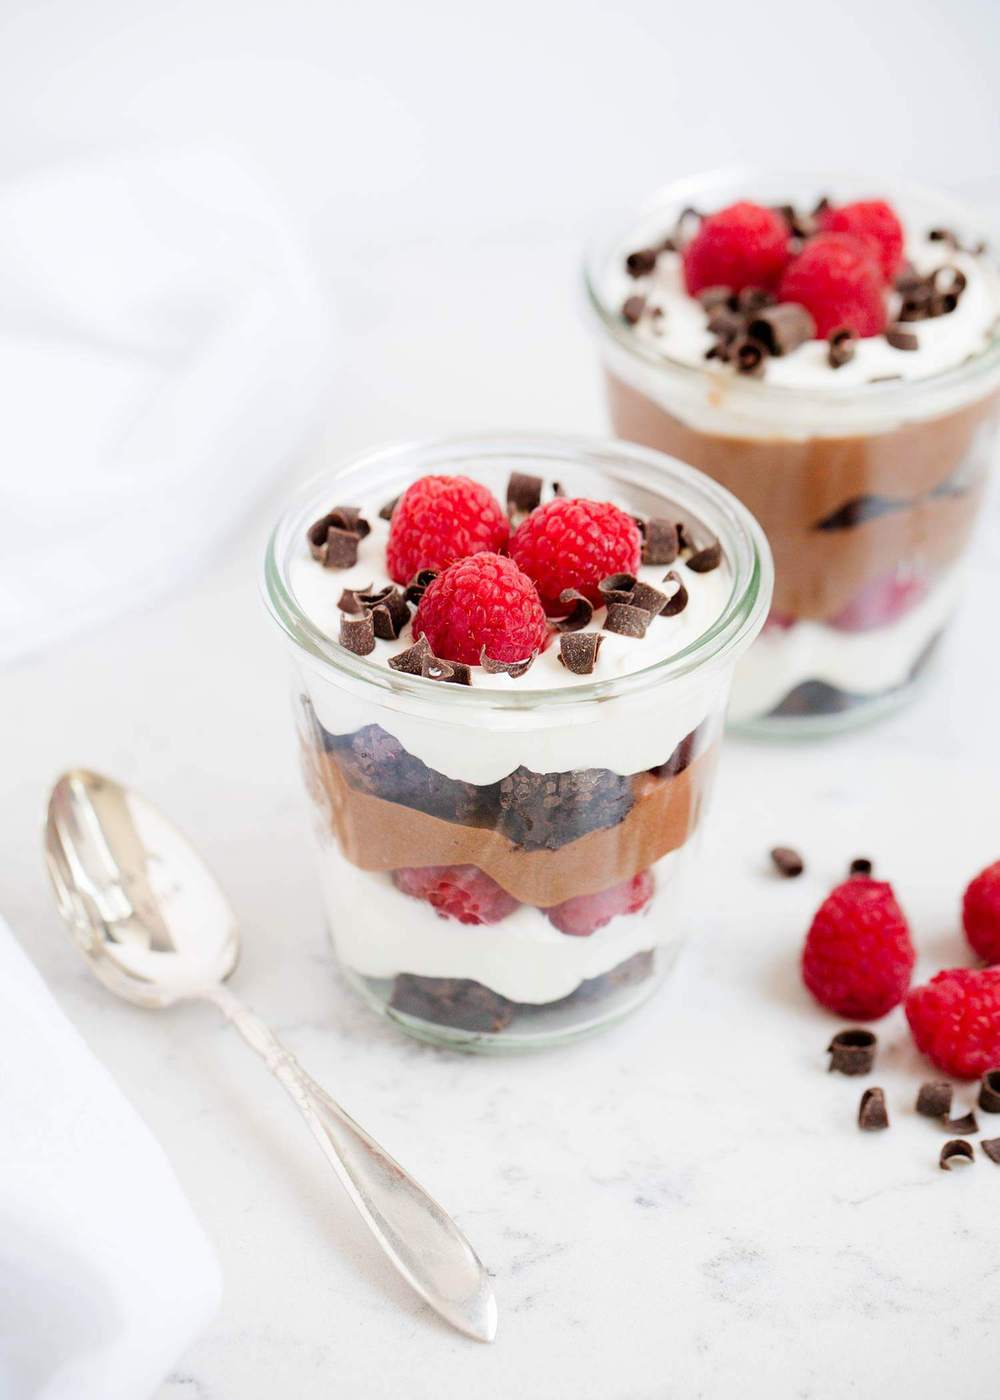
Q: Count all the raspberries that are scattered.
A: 3